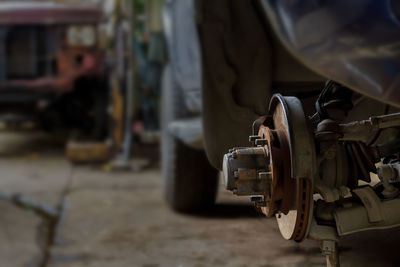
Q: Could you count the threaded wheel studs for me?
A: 5